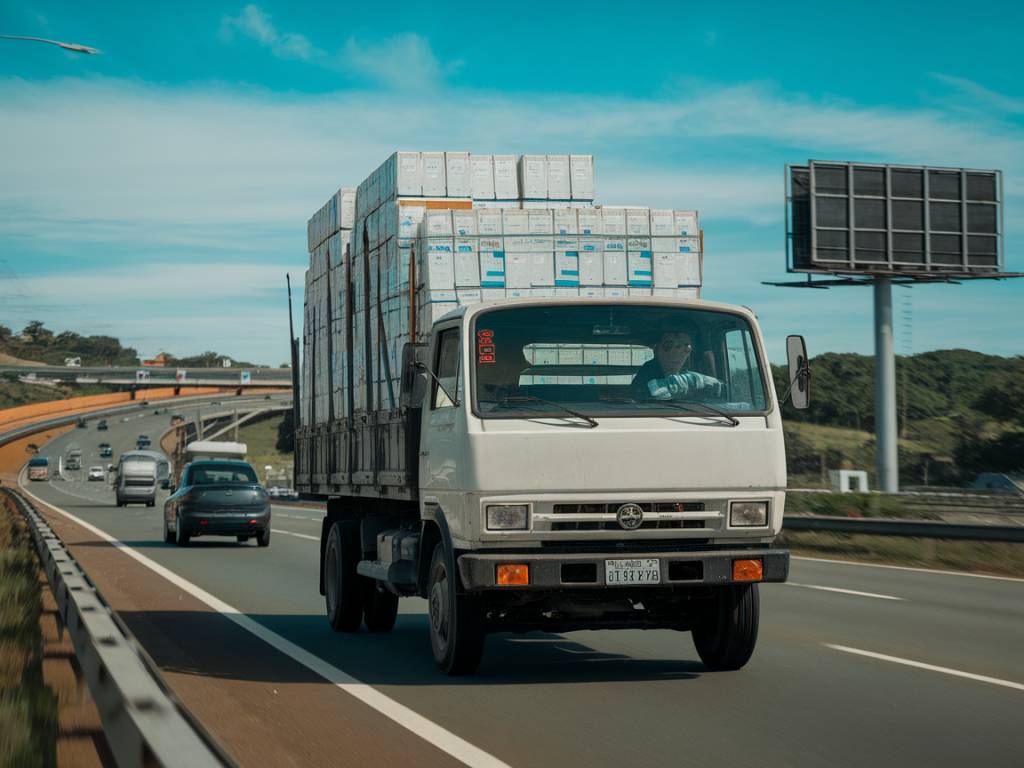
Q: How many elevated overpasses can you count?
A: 1